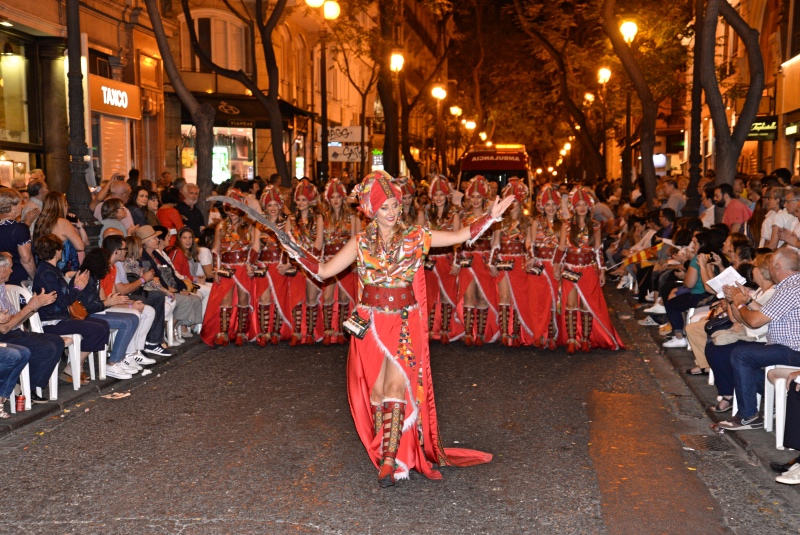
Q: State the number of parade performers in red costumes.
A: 11